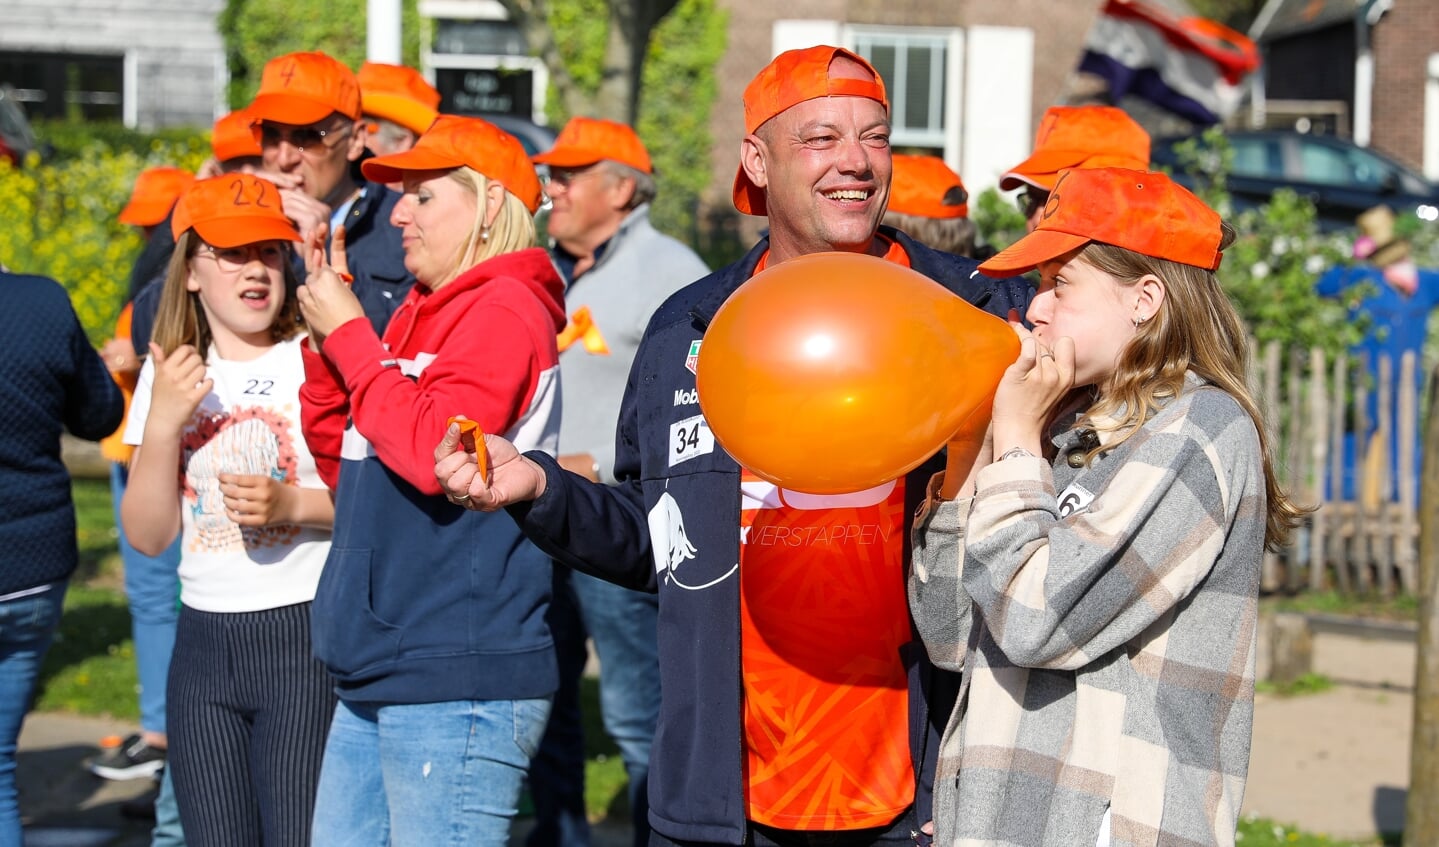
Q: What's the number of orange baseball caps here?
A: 11